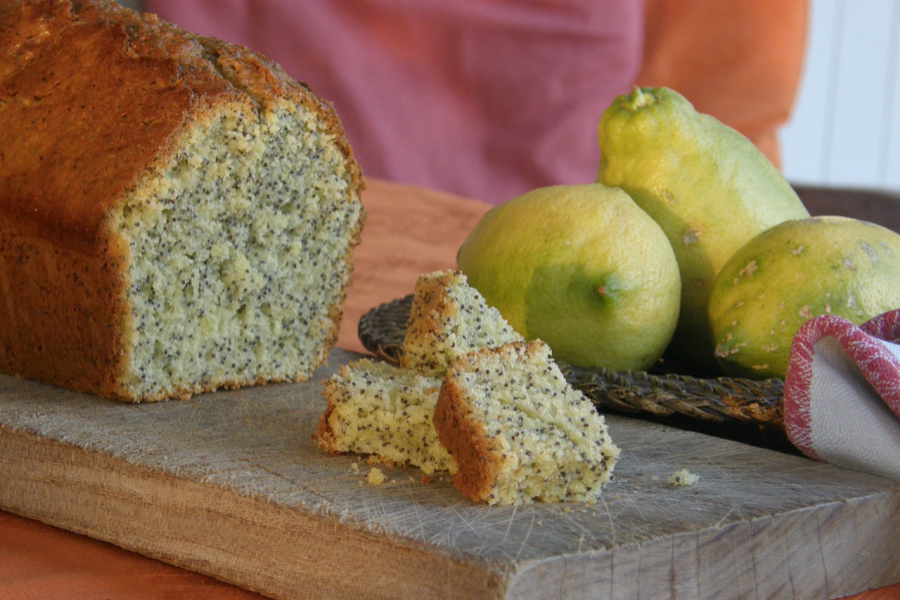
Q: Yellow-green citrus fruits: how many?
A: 3